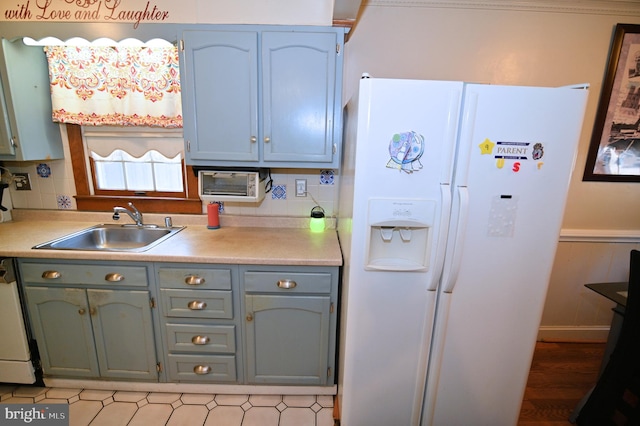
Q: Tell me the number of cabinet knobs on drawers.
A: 7